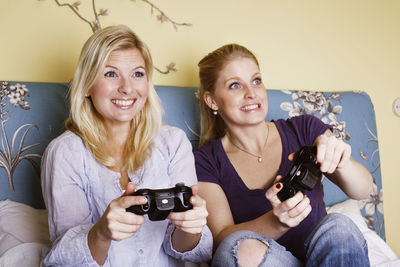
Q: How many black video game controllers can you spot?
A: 2